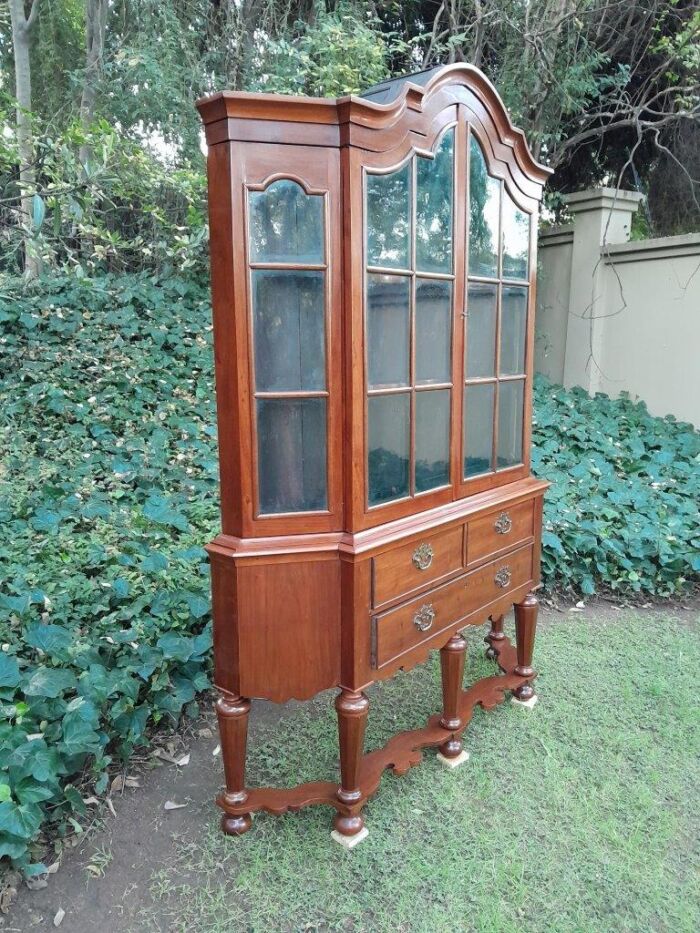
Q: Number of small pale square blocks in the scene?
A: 3